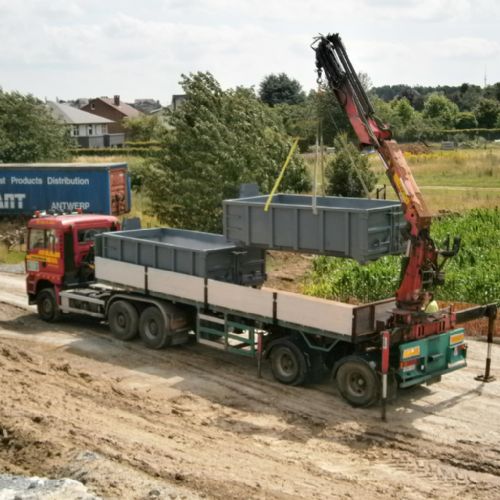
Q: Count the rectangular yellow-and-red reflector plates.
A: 2